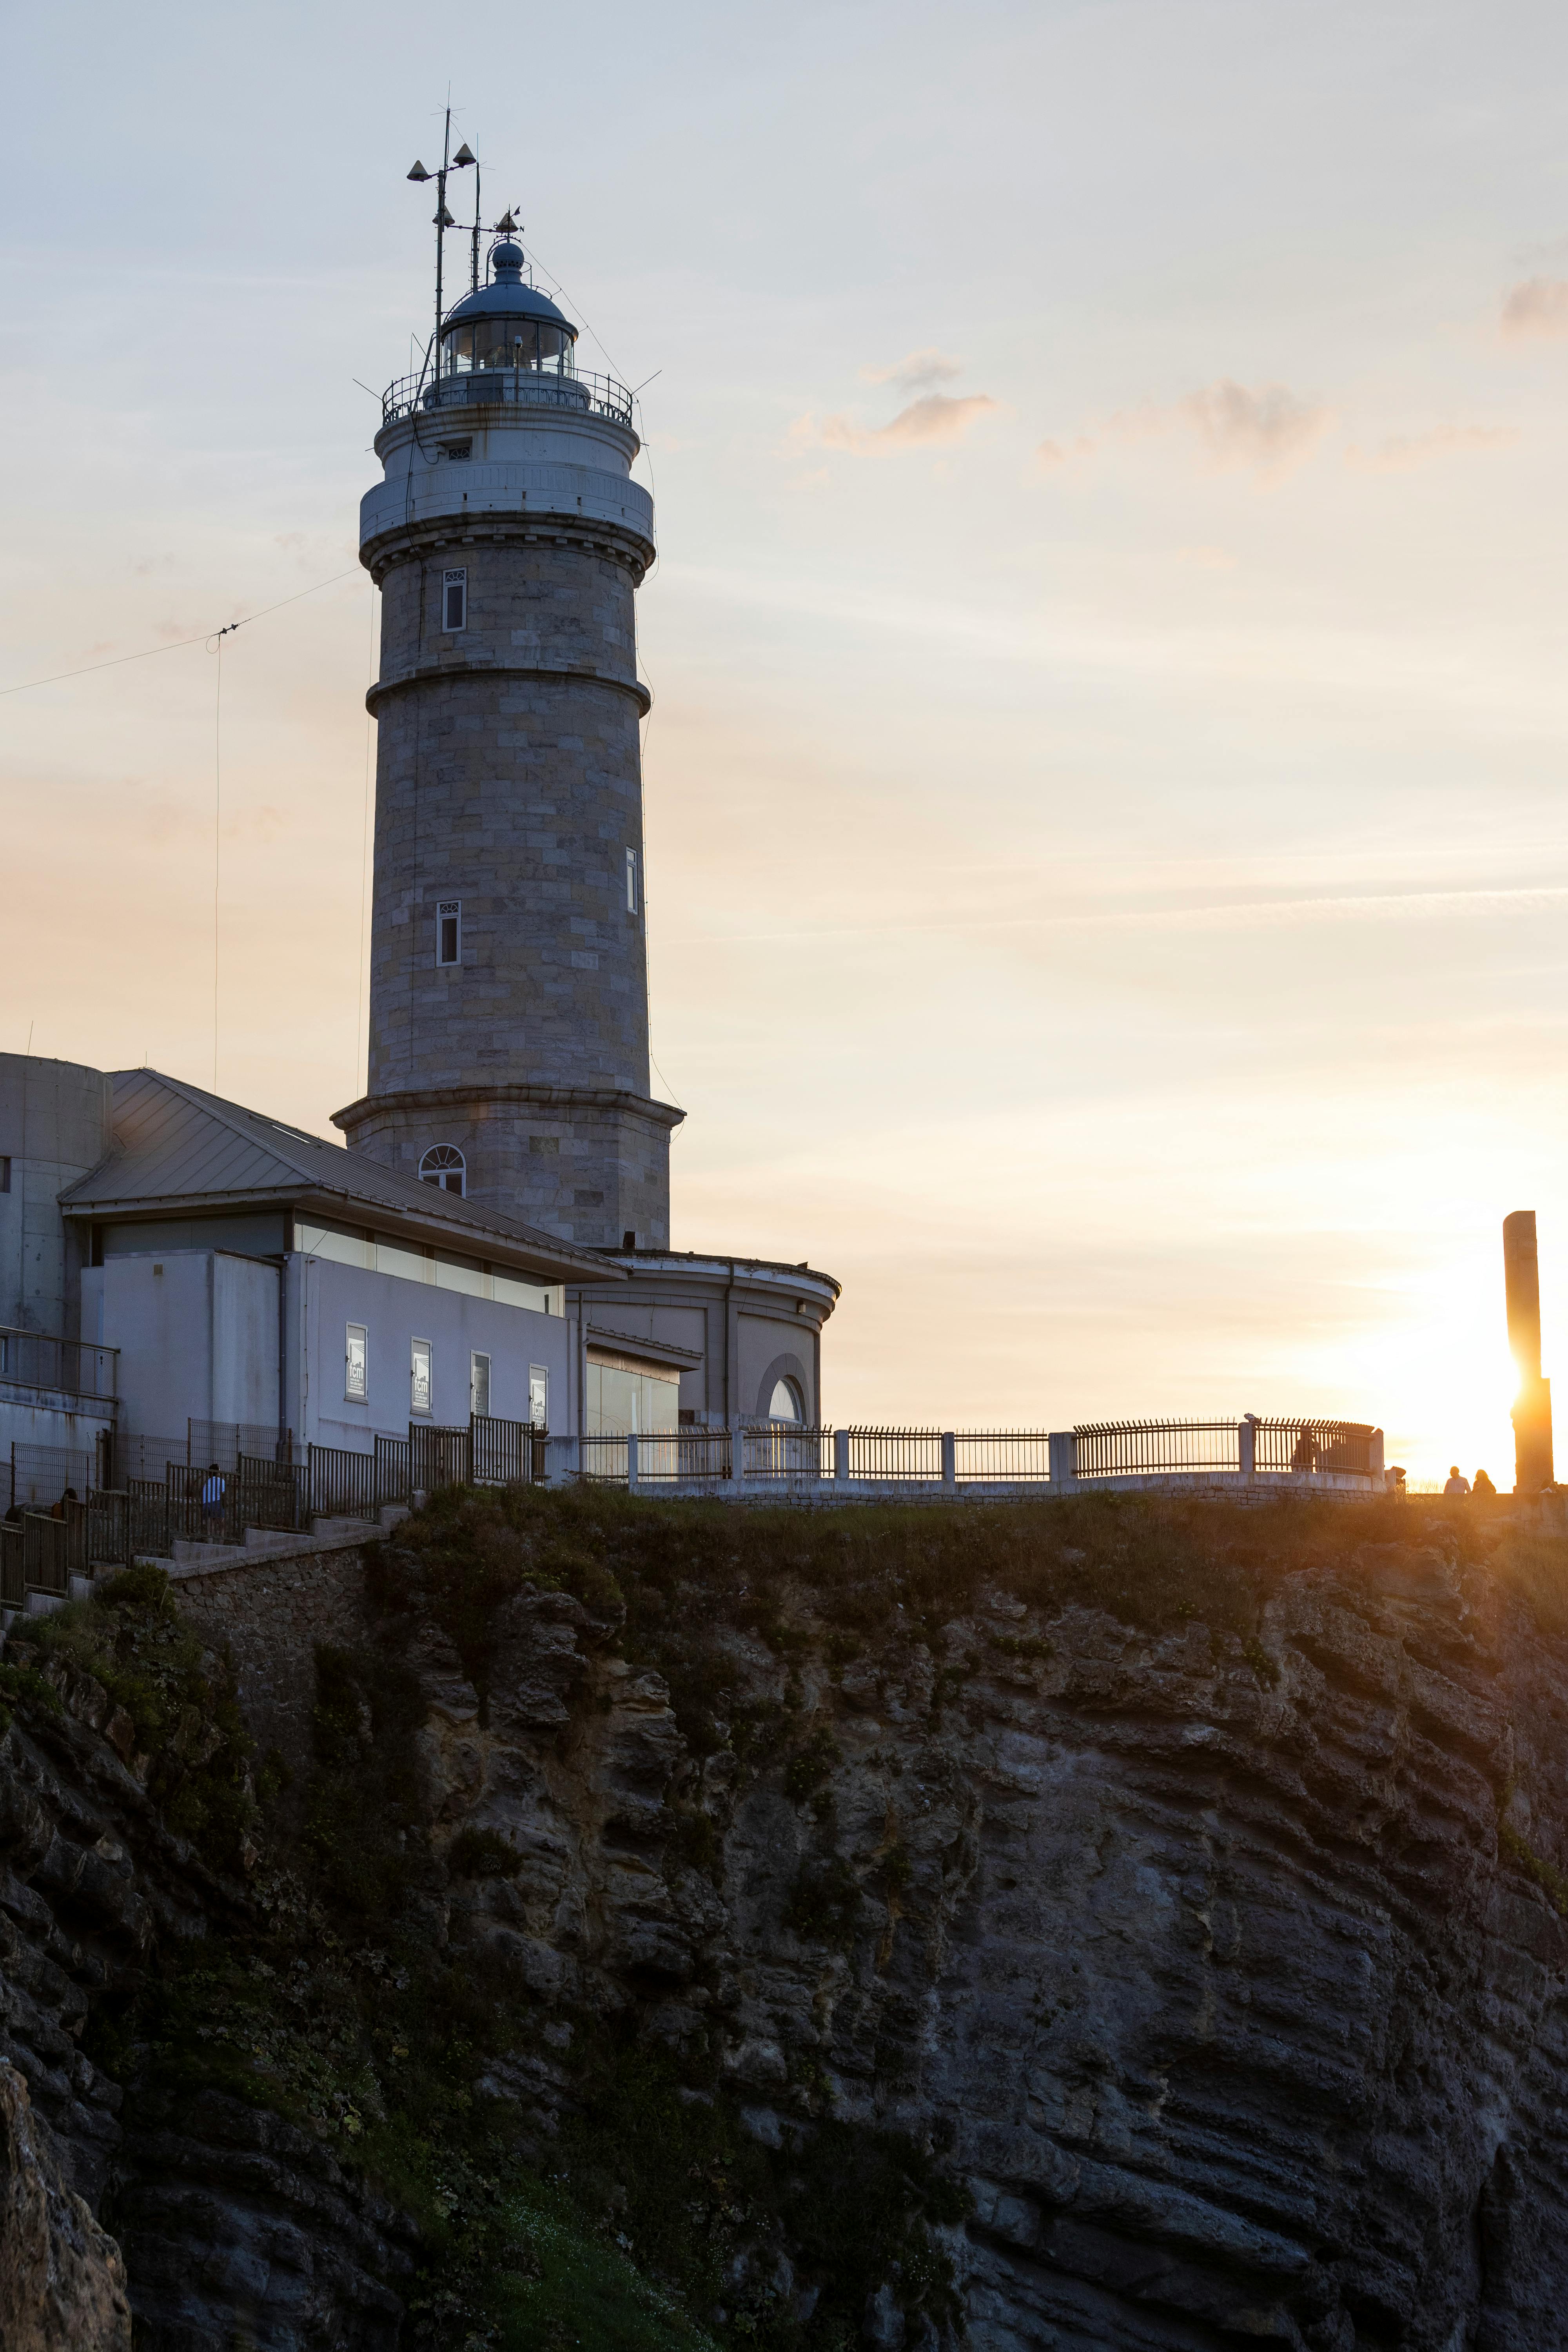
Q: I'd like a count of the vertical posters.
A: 4